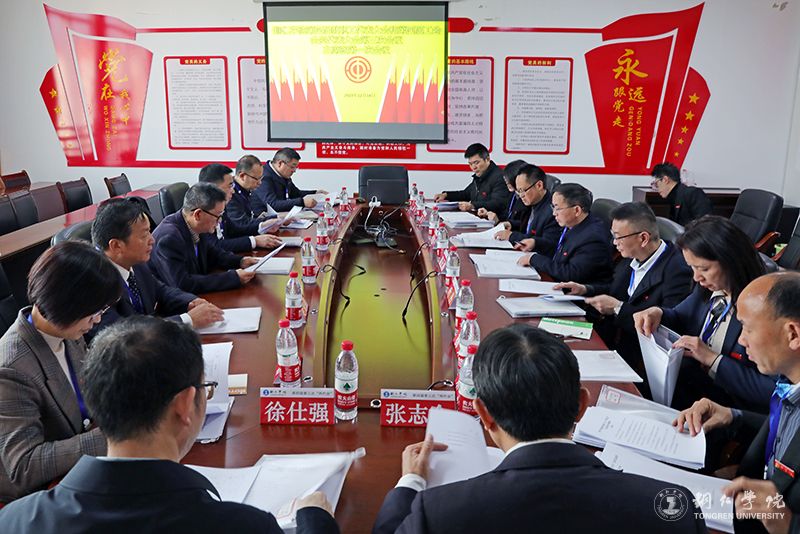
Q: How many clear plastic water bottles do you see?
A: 15